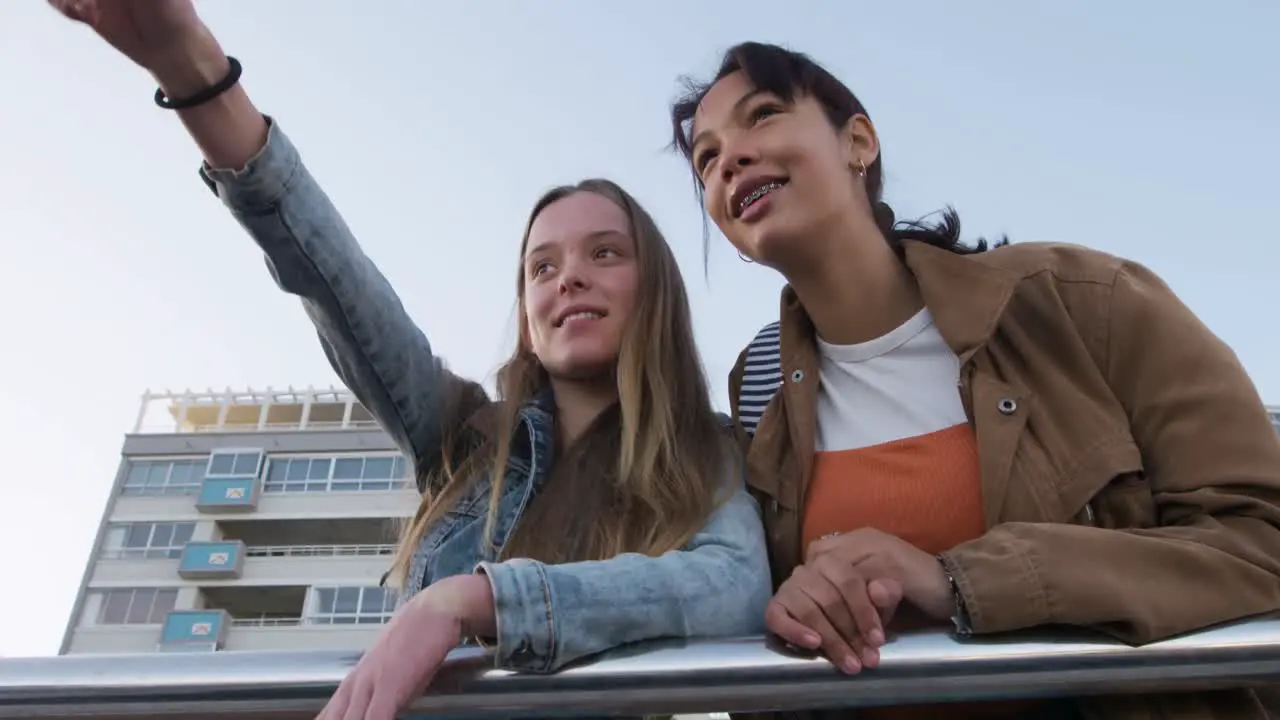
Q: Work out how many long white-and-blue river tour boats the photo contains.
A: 0